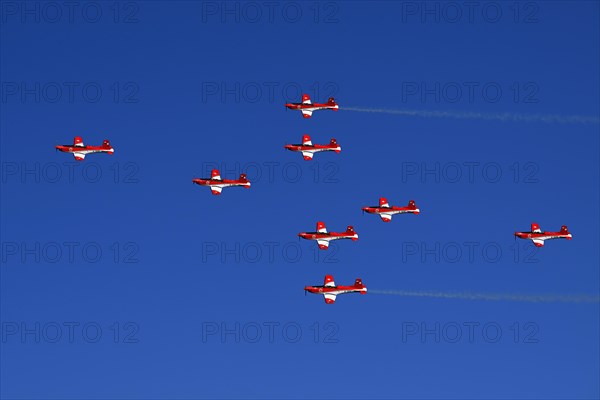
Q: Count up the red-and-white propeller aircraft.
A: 8